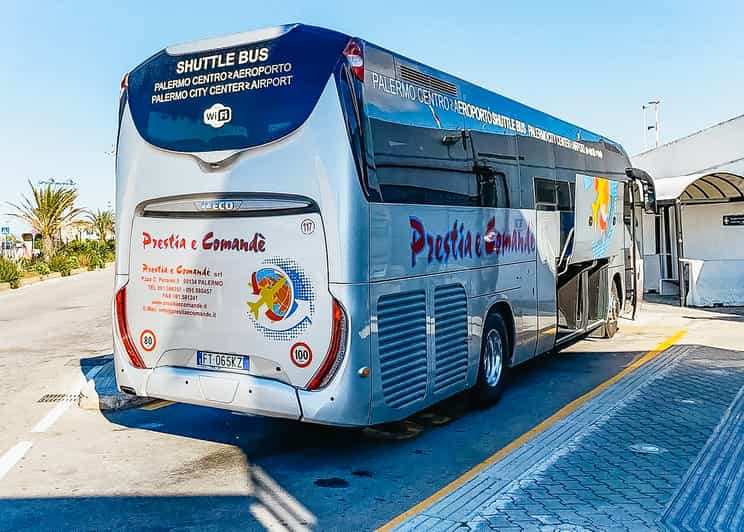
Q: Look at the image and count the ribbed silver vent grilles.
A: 2